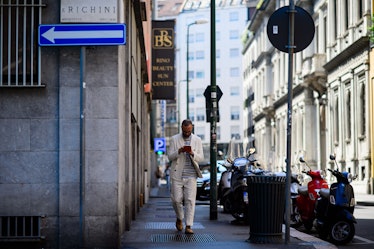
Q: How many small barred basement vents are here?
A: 1